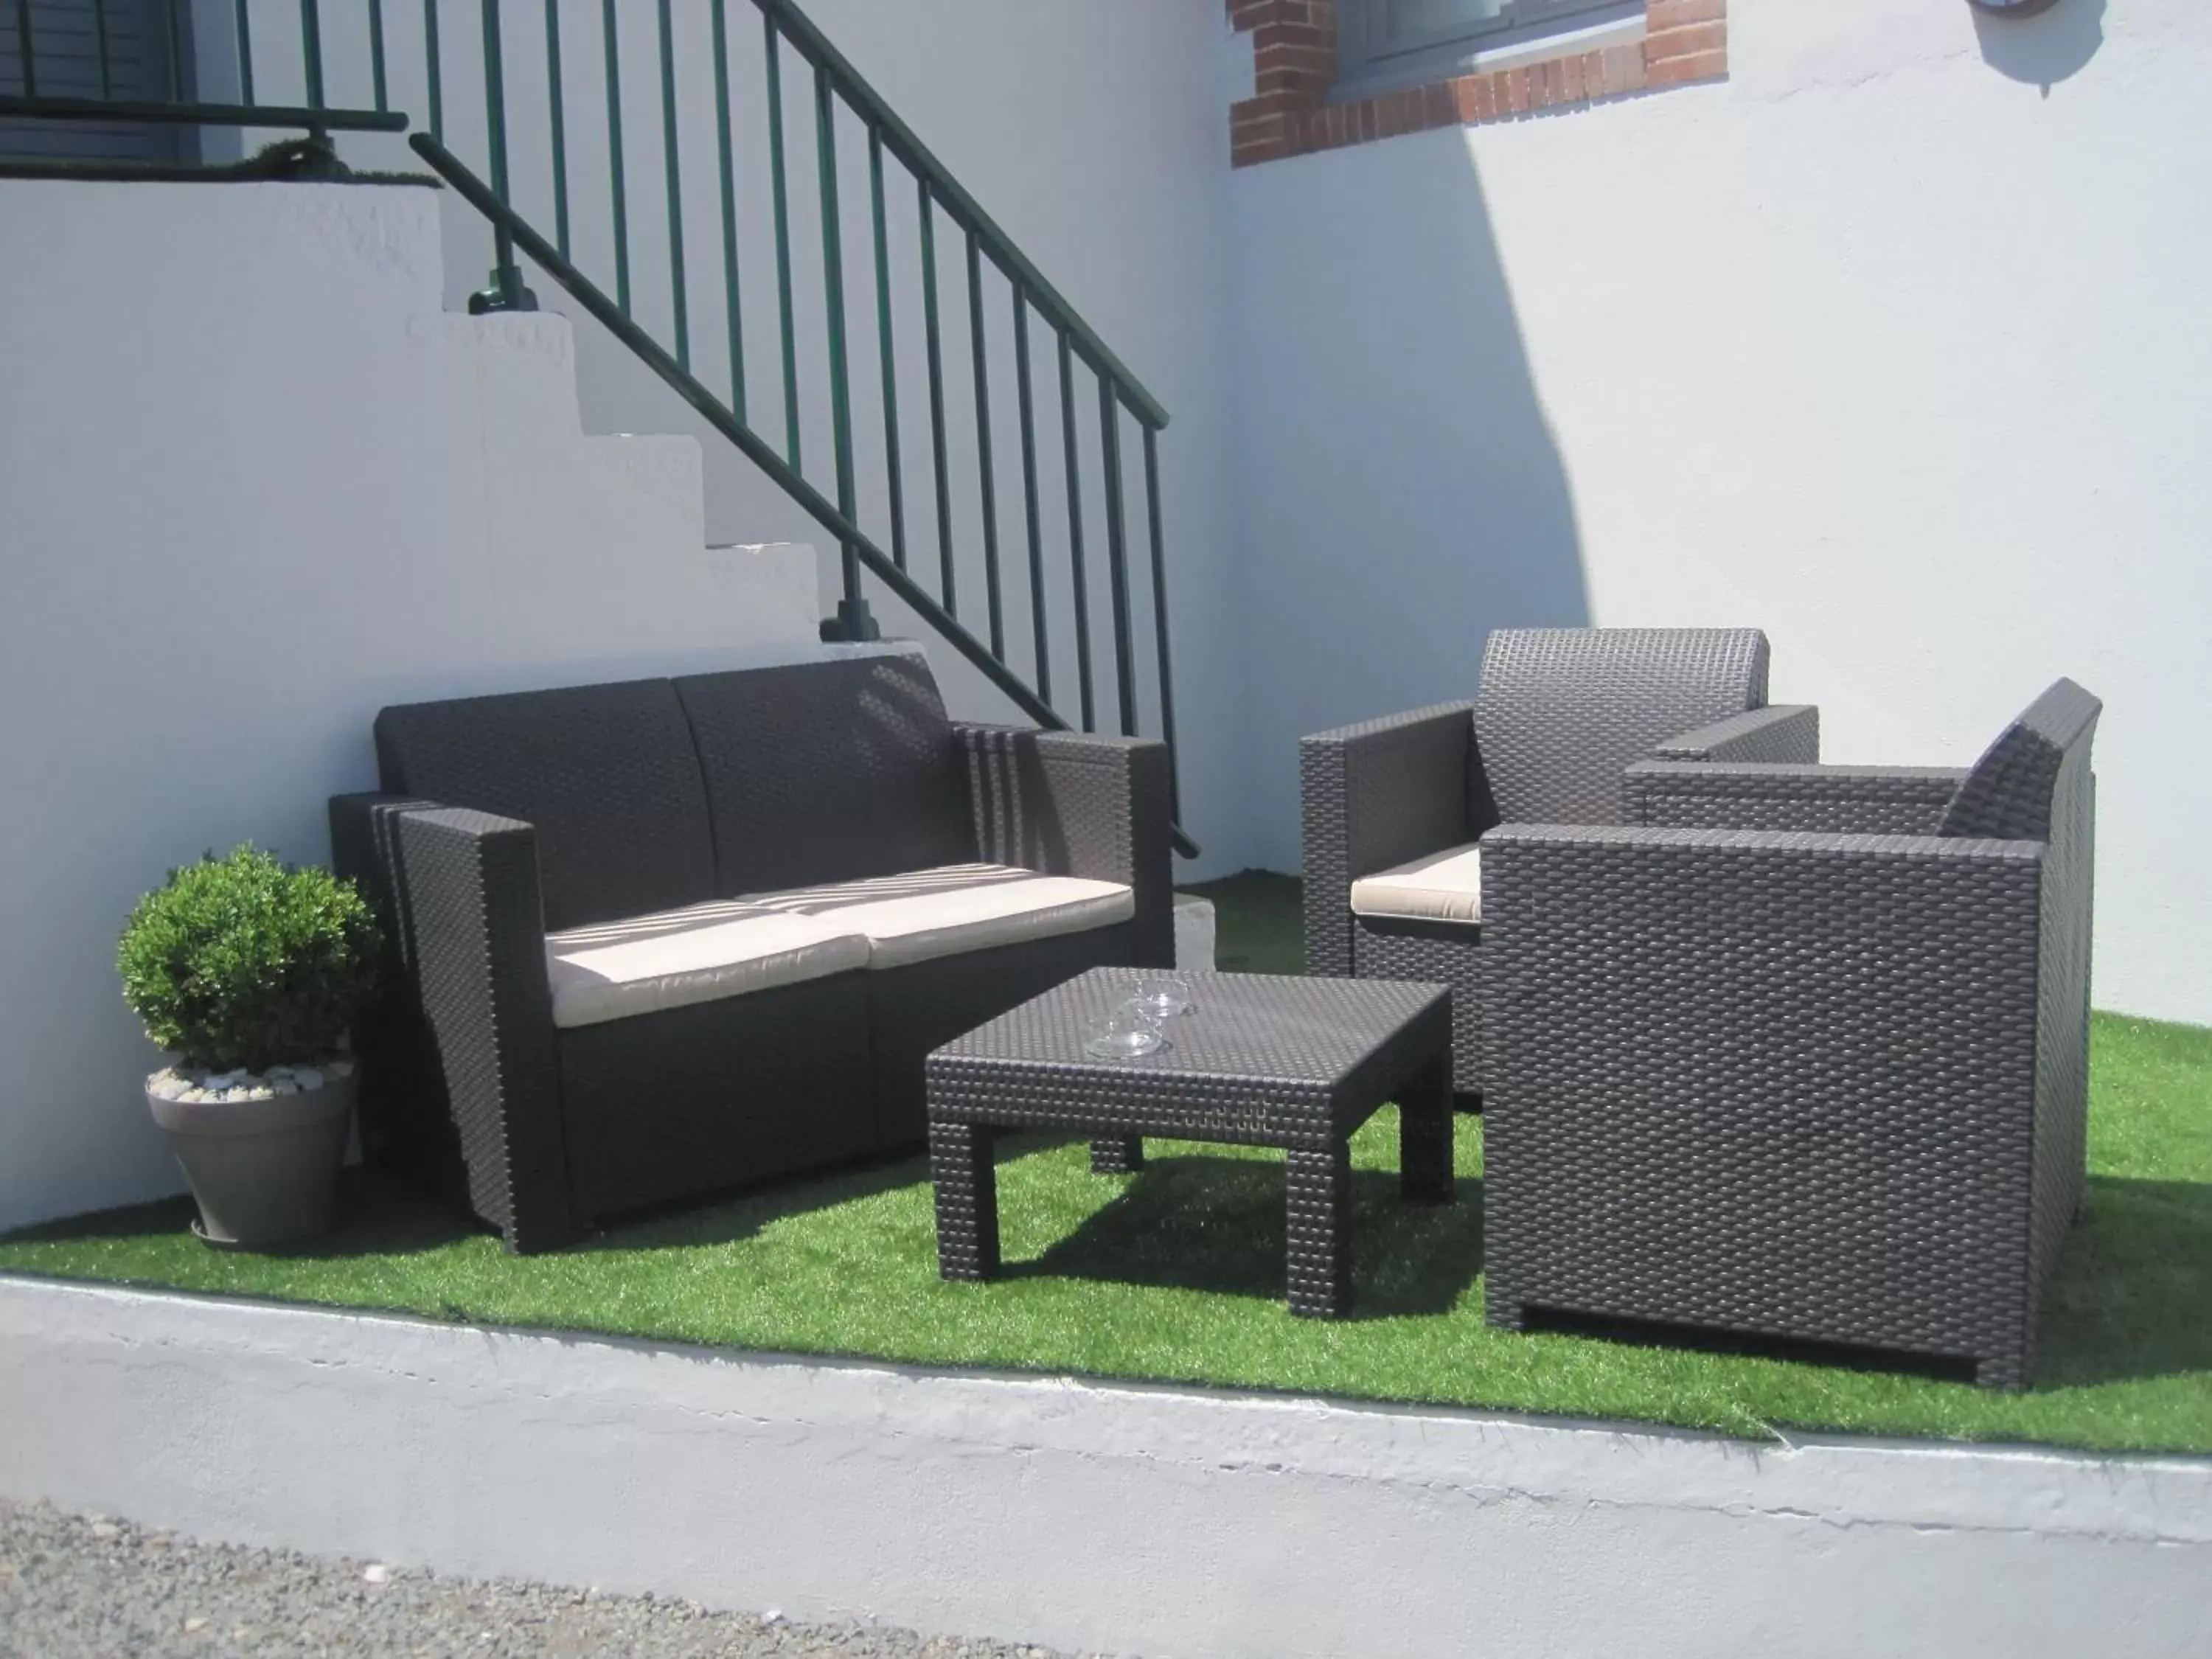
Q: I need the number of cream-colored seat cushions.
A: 3